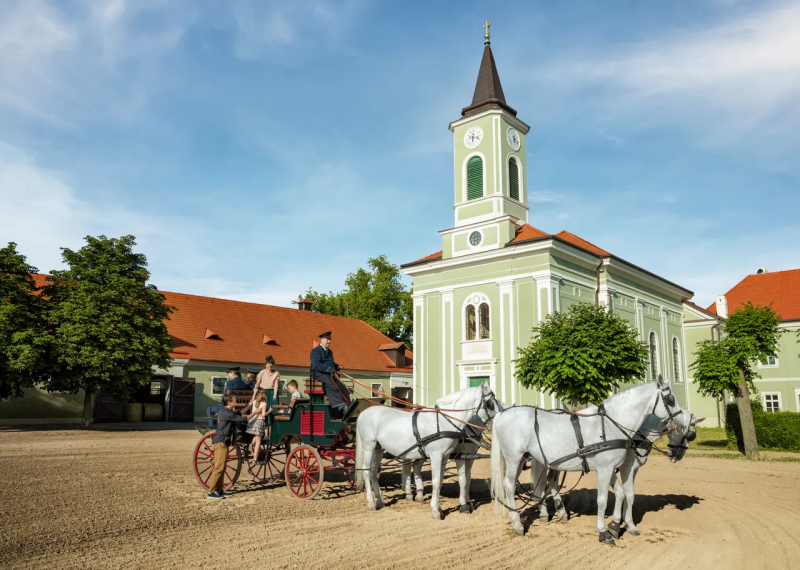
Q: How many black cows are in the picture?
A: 0